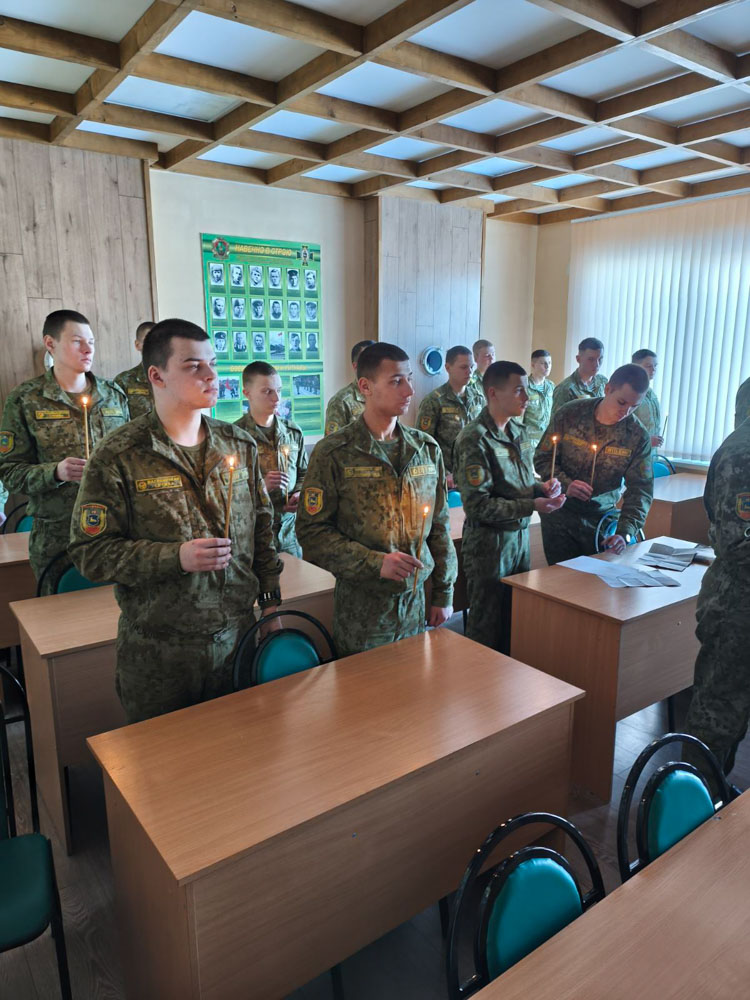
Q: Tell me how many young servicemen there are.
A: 14